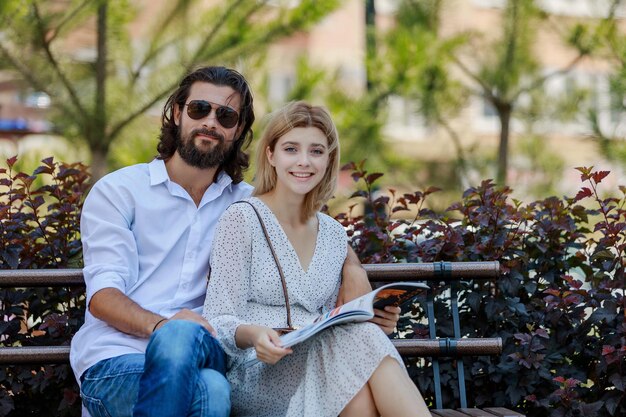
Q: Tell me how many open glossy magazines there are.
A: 1